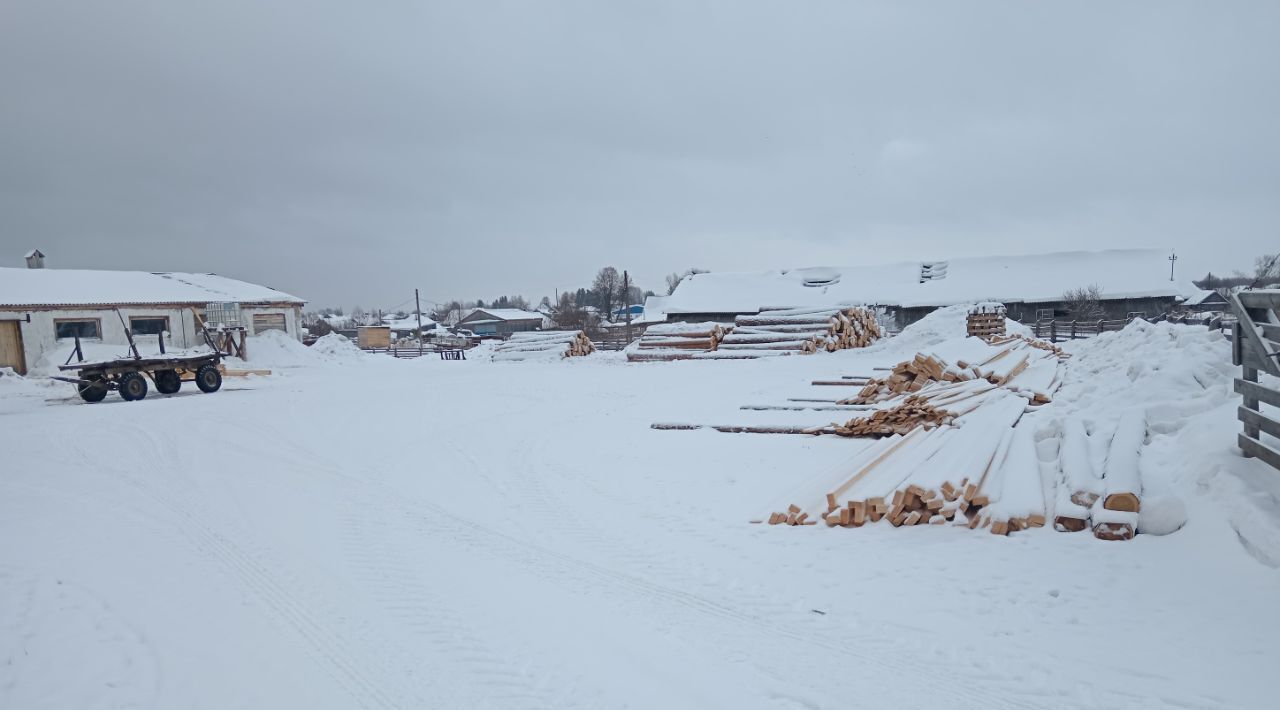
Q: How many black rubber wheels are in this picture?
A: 4